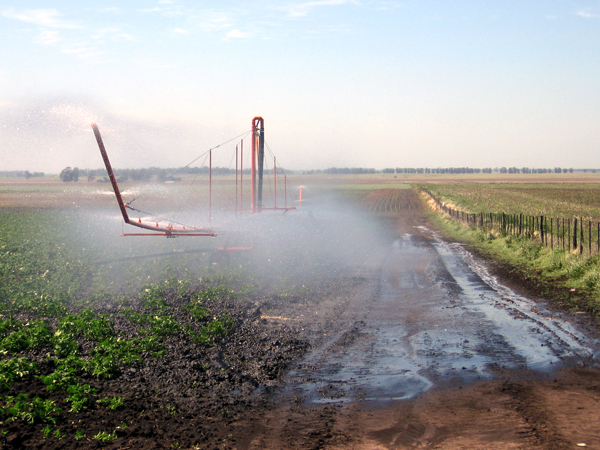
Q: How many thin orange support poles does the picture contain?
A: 5